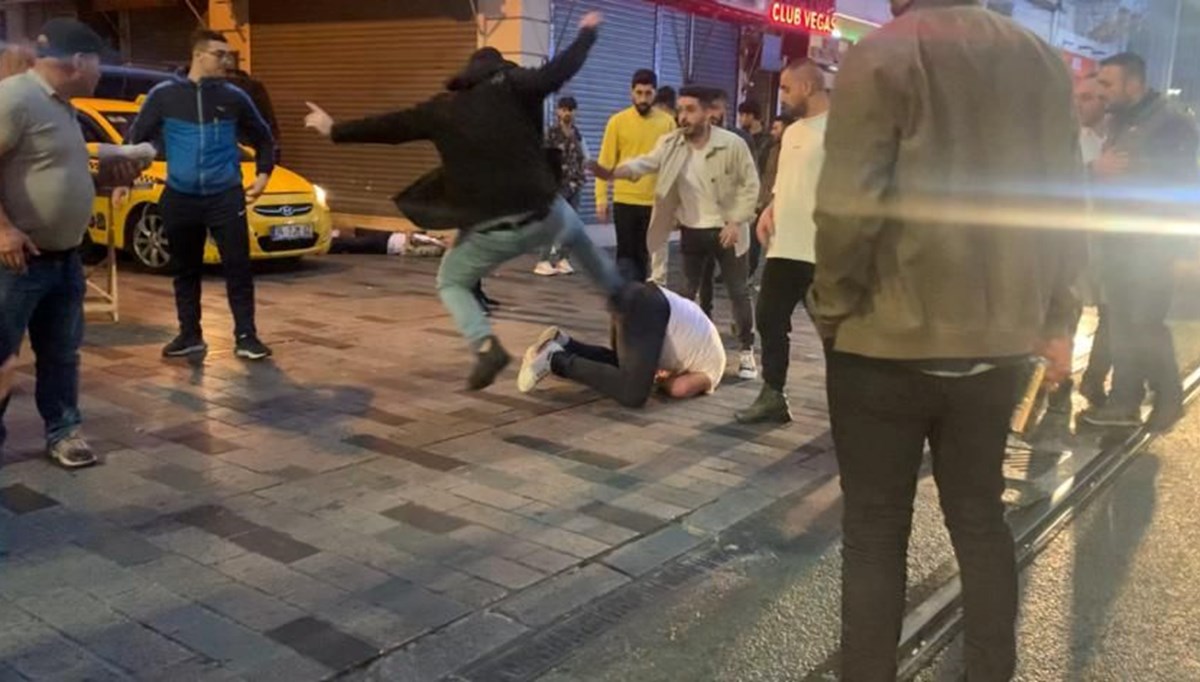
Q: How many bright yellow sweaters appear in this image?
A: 1